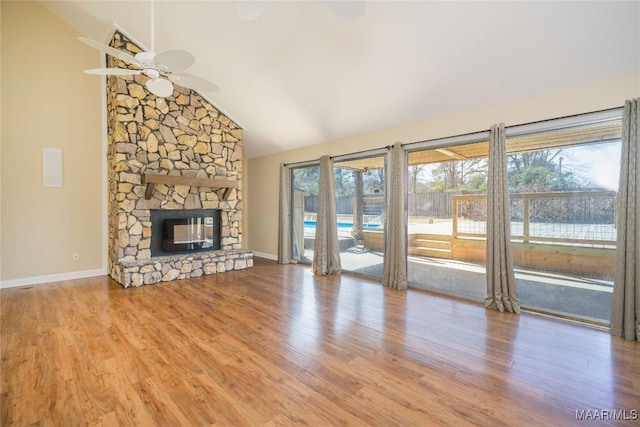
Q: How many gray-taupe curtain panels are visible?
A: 5